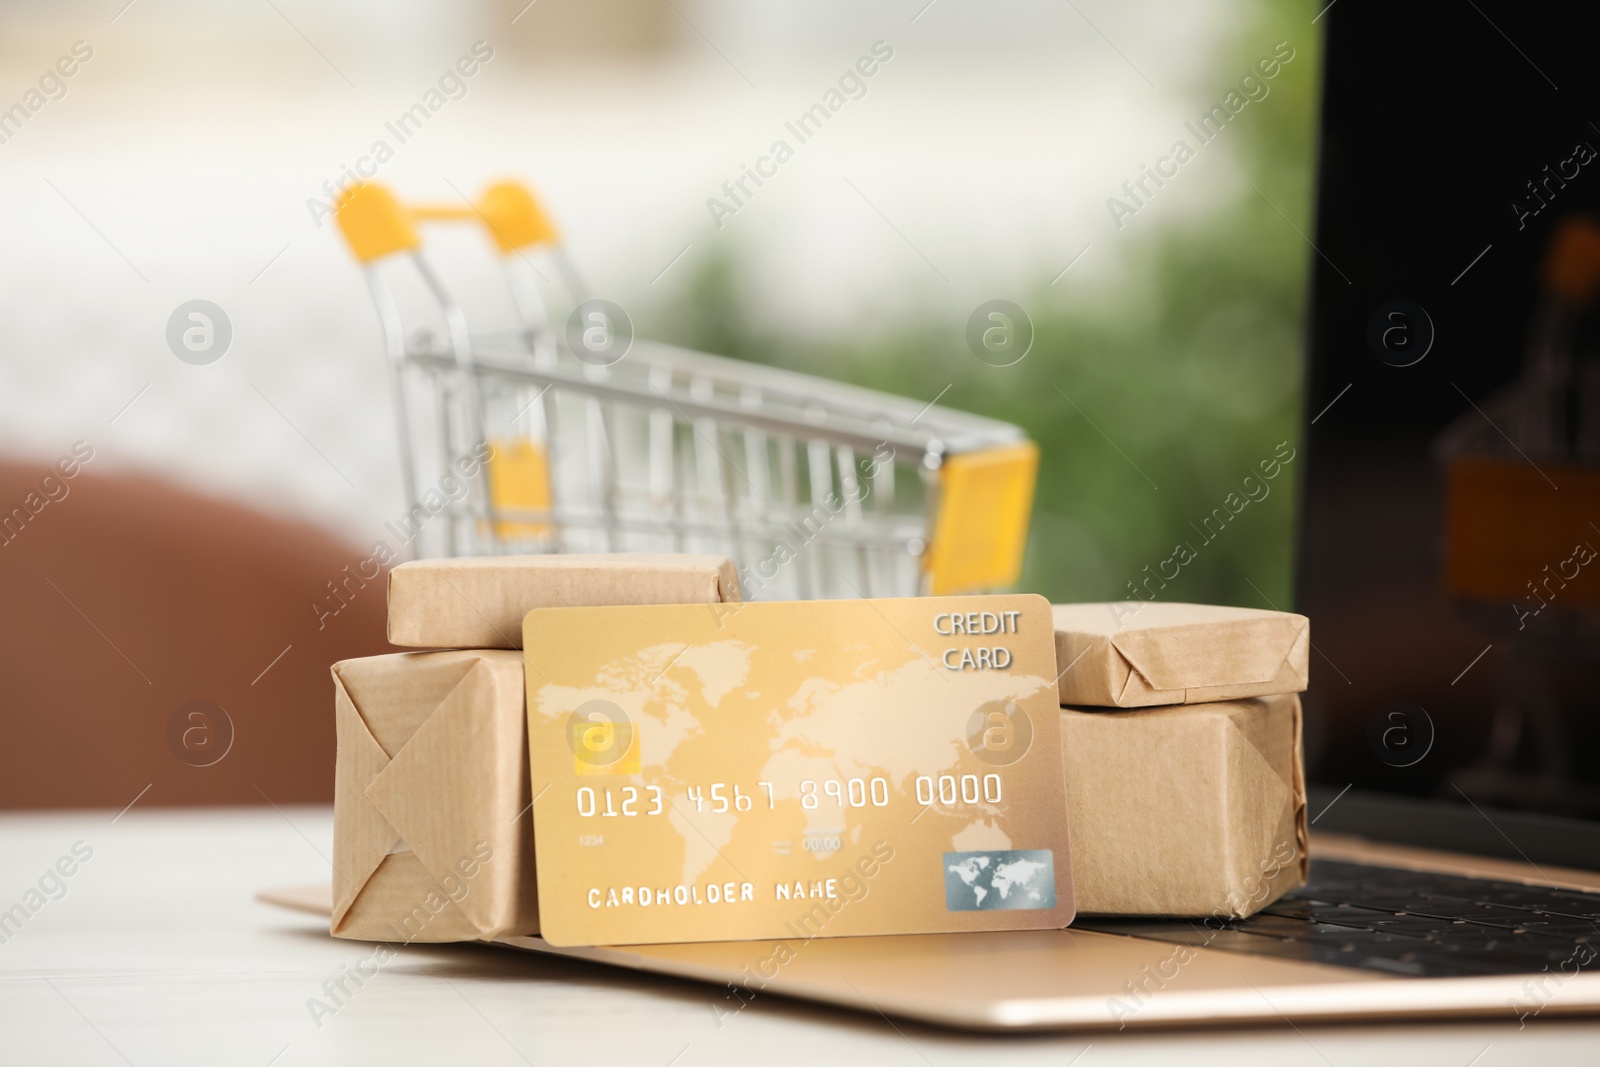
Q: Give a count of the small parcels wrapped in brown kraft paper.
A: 4